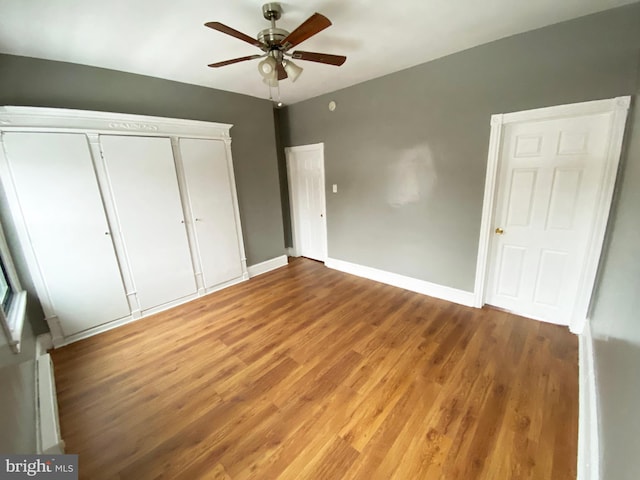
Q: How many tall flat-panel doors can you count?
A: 3